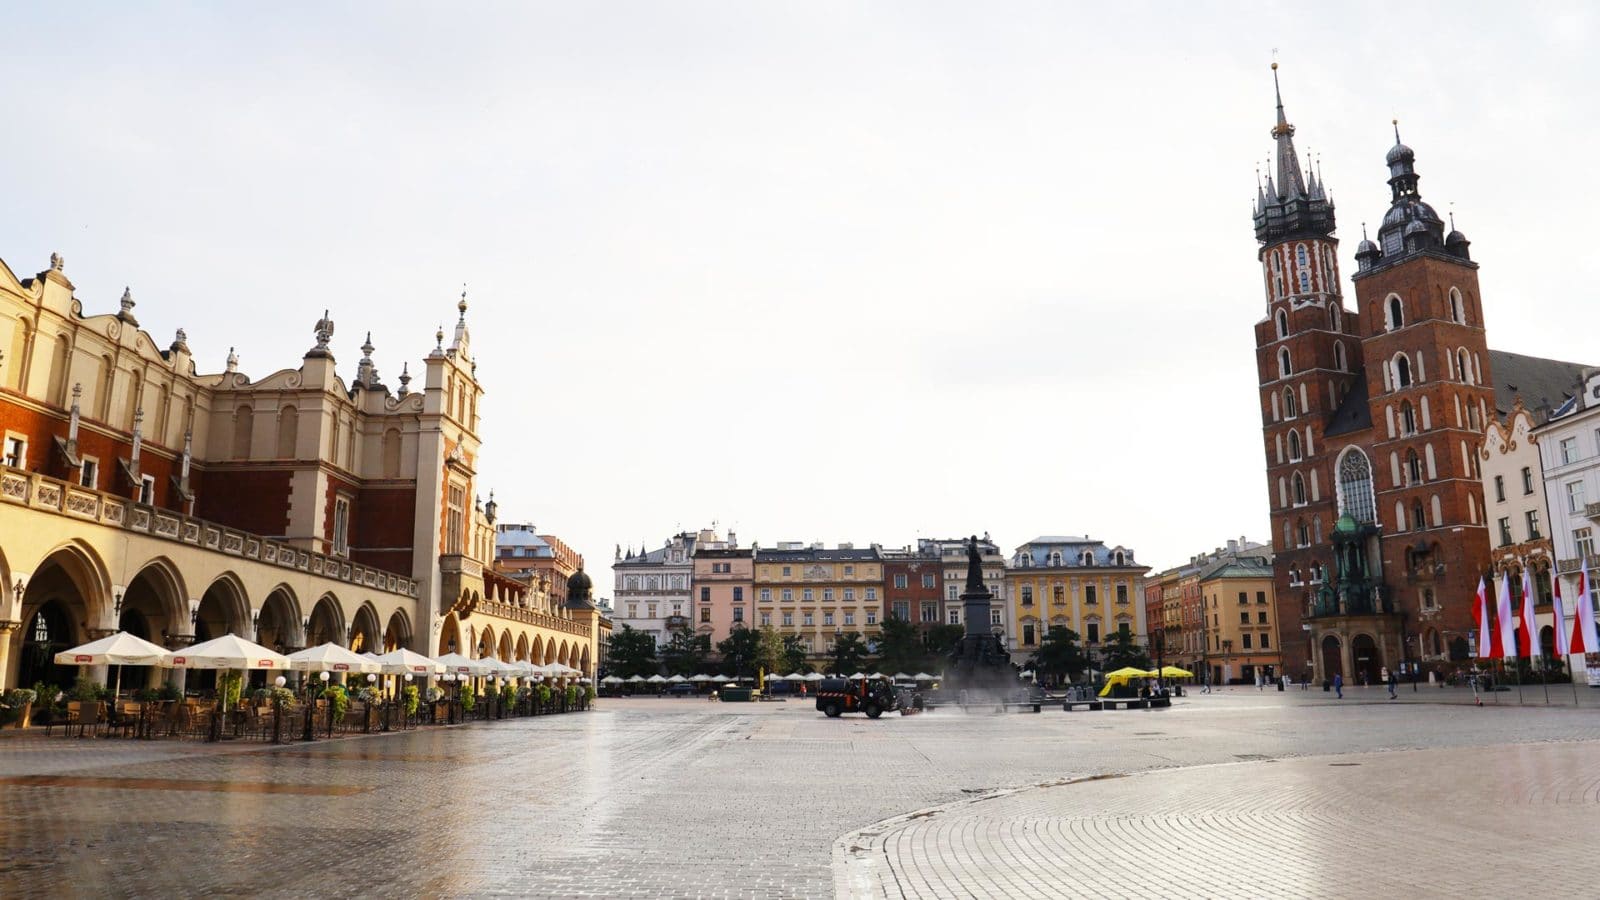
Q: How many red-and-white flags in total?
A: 5